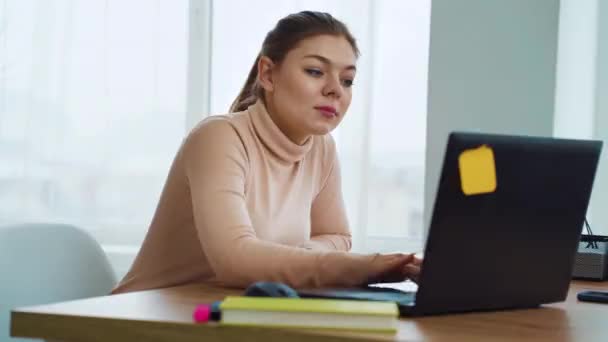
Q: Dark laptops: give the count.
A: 1